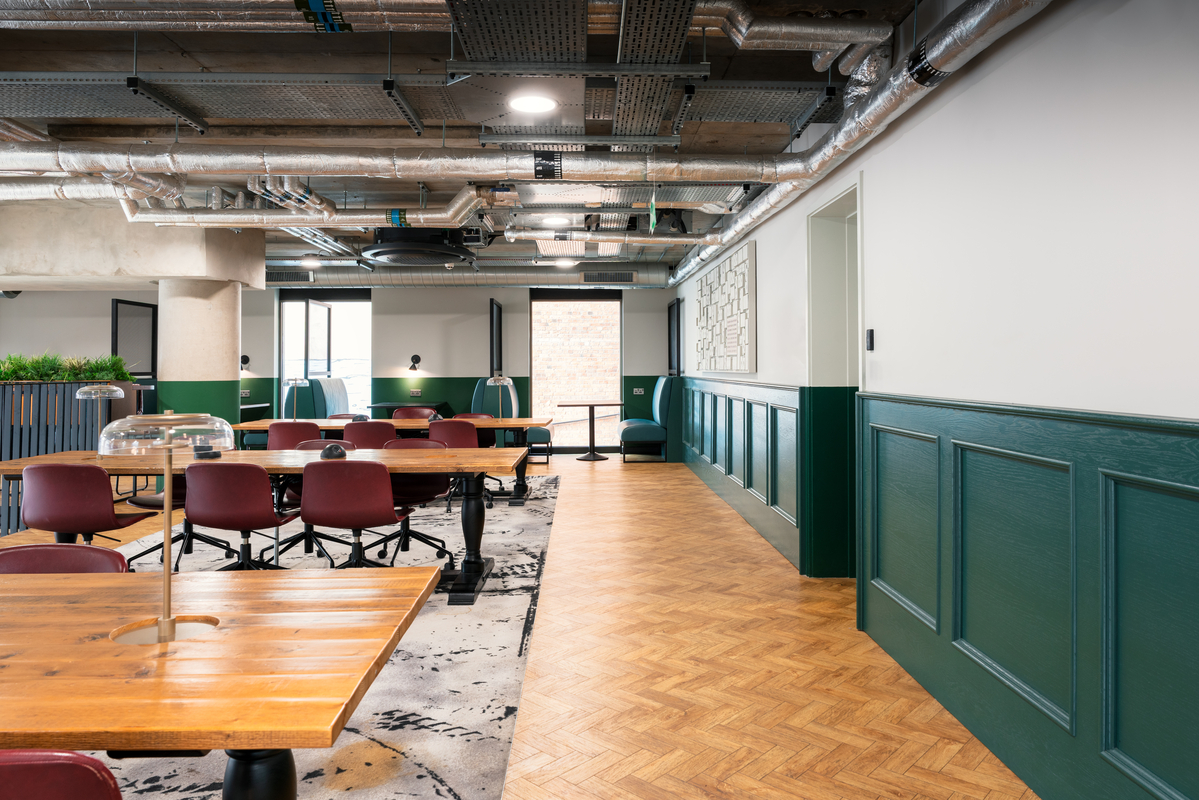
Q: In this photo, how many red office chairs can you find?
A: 14